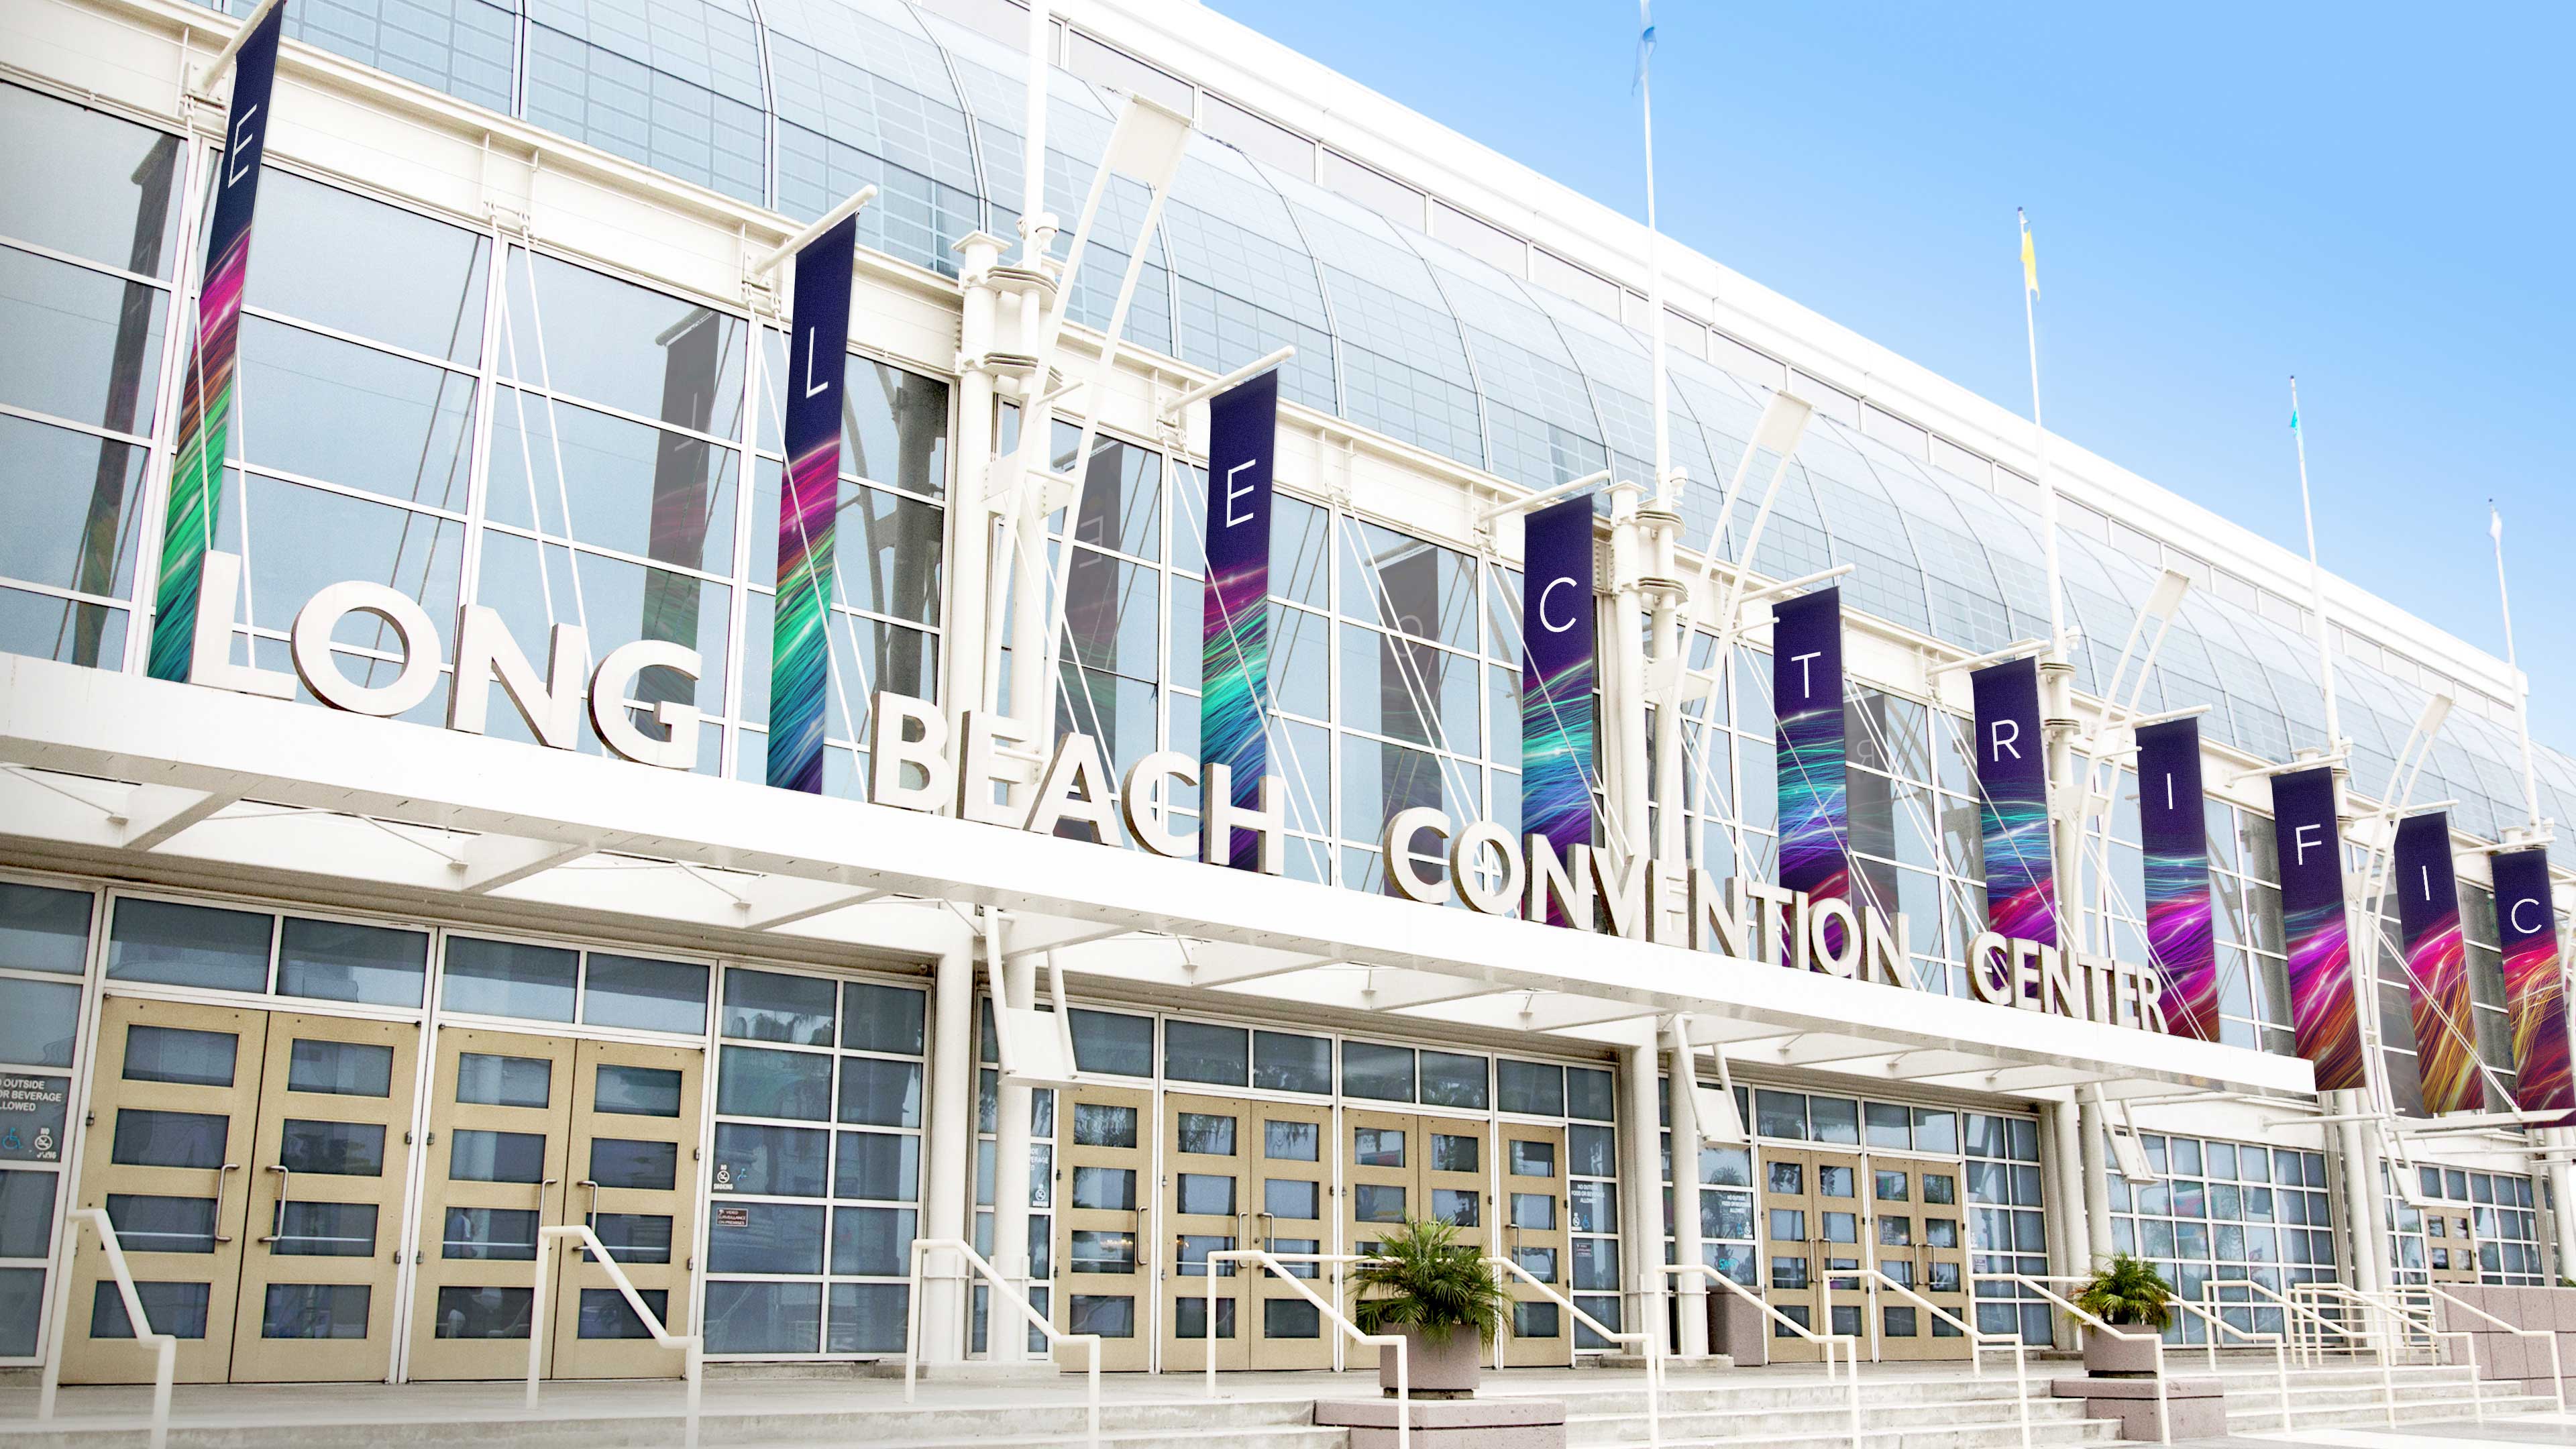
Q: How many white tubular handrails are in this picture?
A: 12